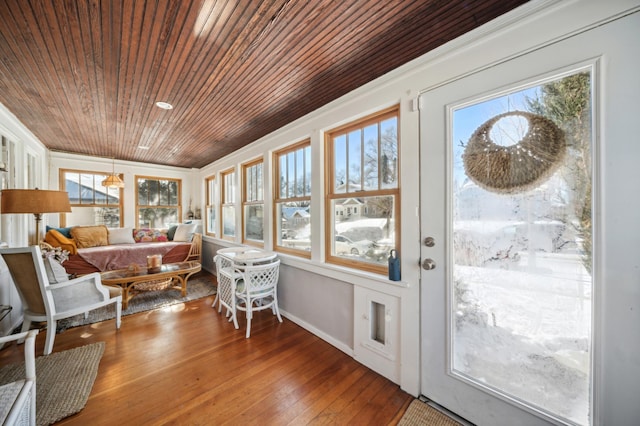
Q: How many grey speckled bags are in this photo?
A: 0